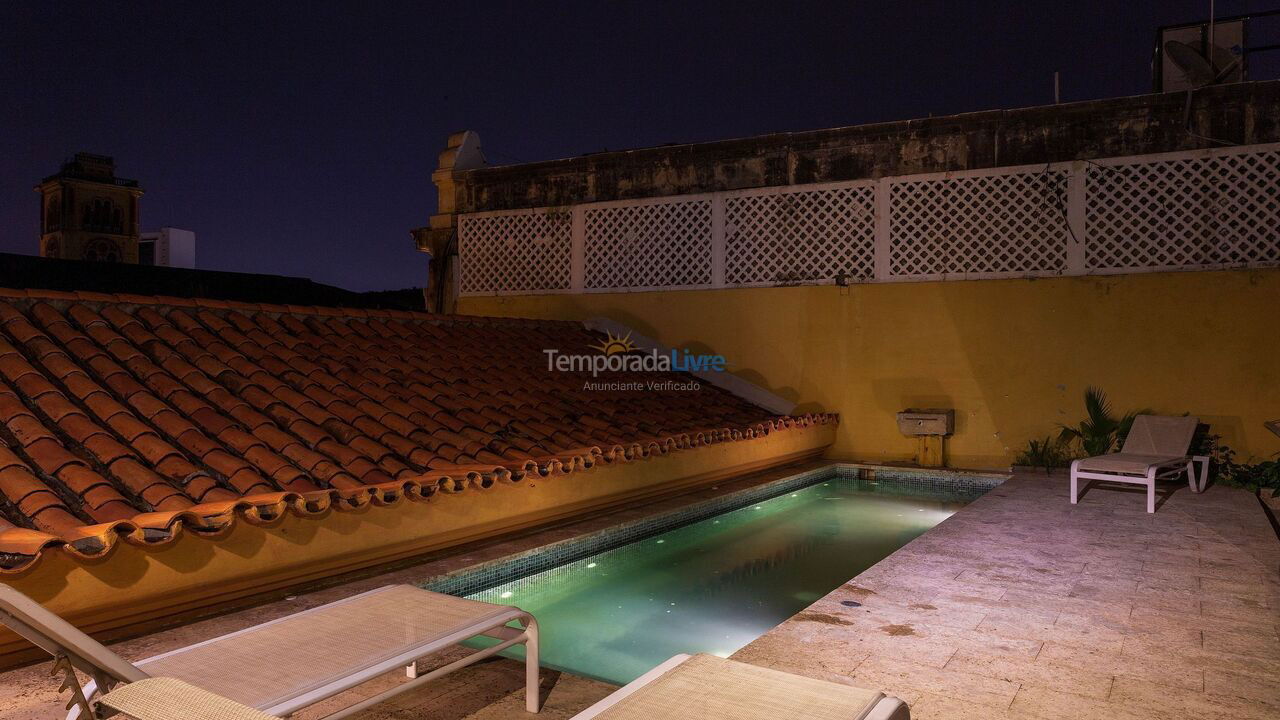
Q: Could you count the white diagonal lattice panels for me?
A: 5